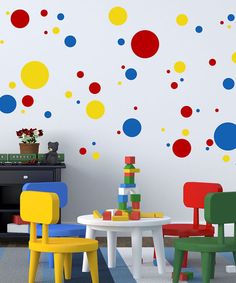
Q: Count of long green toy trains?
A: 1